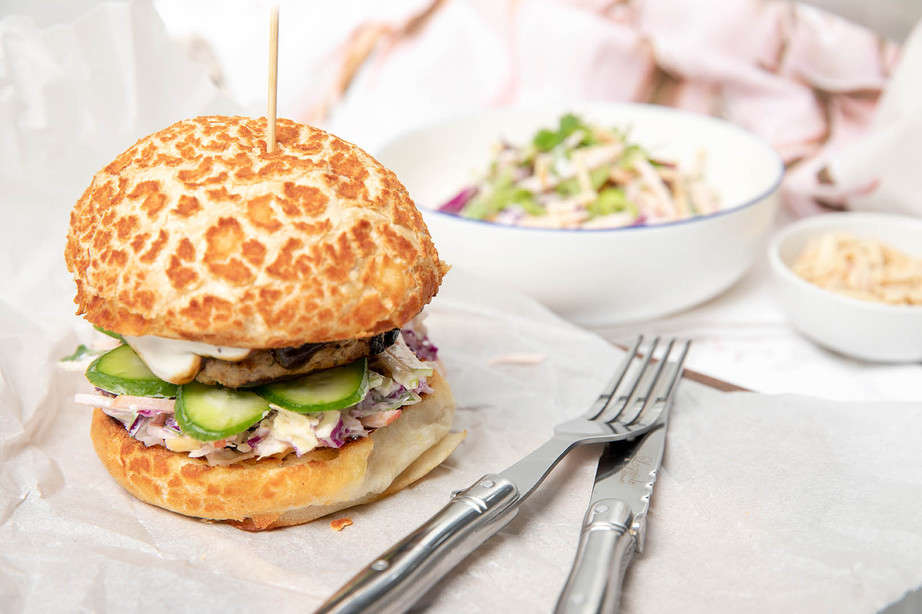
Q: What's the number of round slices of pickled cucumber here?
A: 3